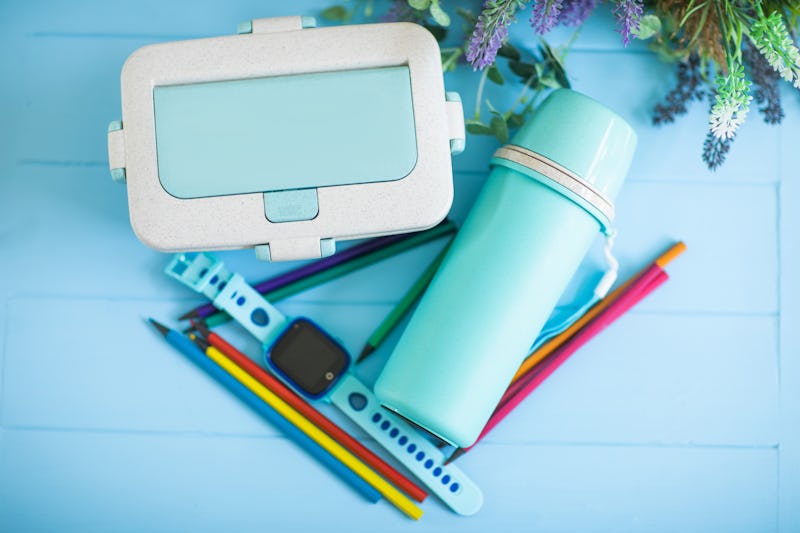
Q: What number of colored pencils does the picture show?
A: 9